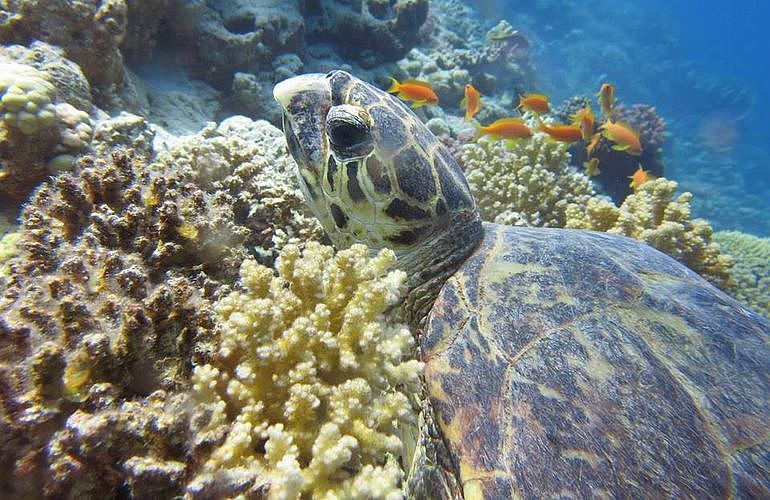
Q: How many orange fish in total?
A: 11